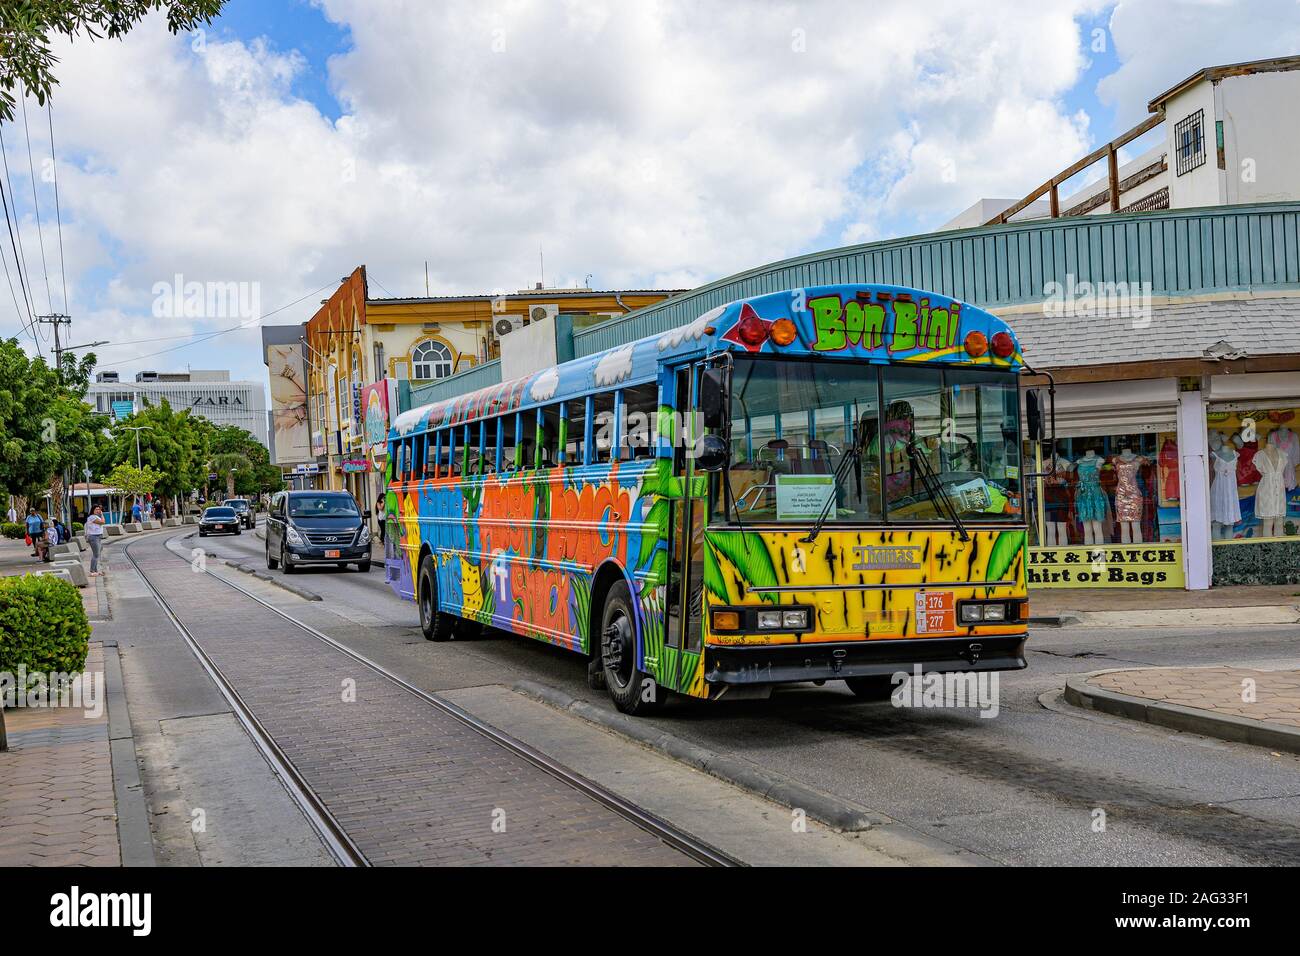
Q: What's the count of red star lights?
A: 1